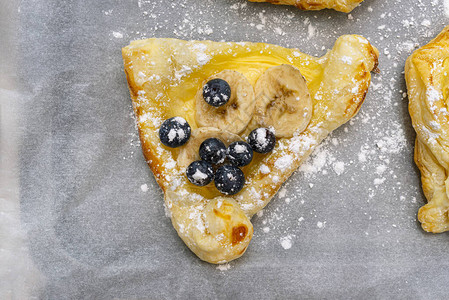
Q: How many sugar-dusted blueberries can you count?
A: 7